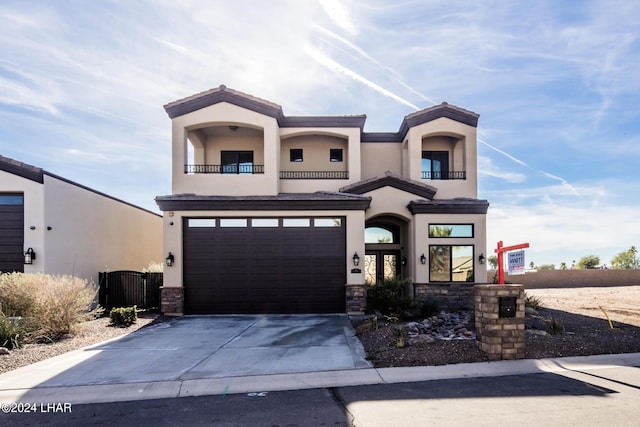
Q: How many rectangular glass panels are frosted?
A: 5